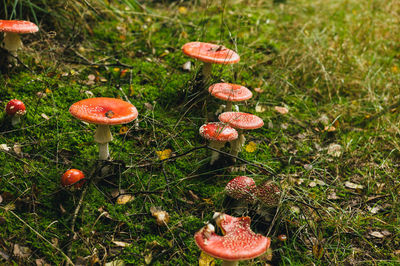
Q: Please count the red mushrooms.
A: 11